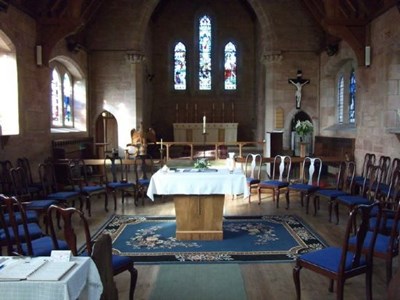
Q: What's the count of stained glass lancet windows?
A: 7